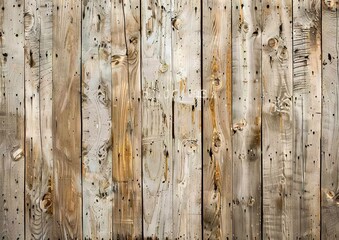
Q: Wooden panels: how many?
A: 12